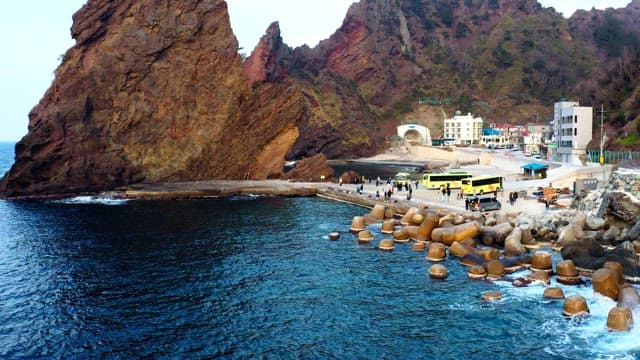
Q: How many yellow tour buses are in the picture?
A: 2